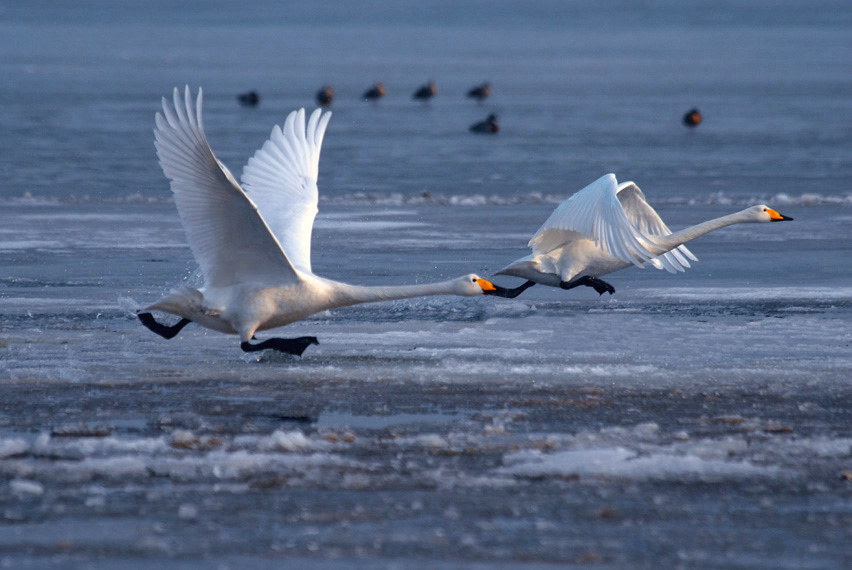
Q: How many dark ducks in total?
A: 7